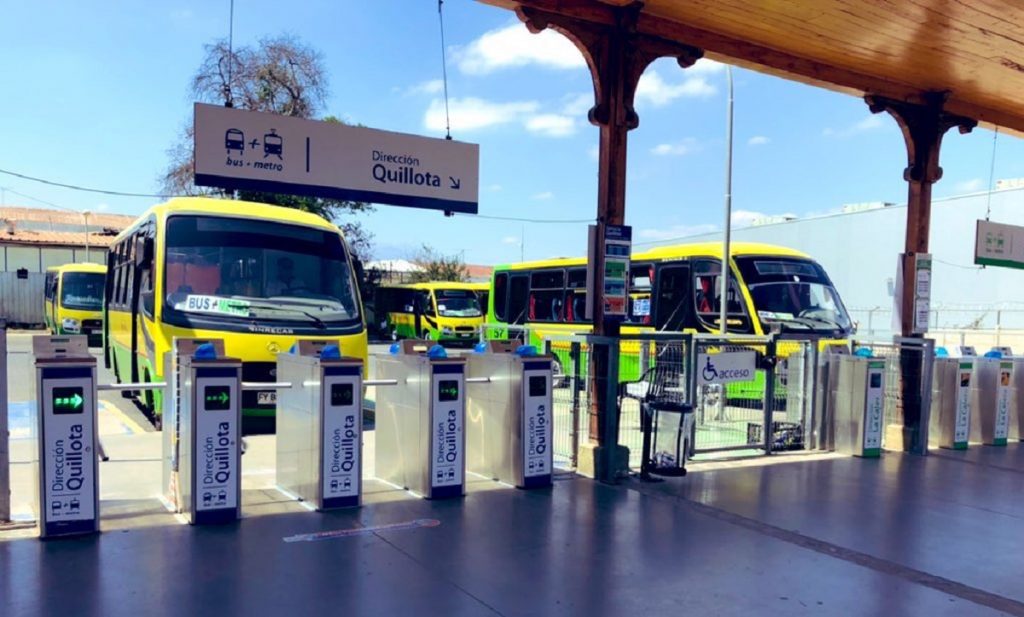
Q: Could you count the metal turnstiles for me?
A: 8